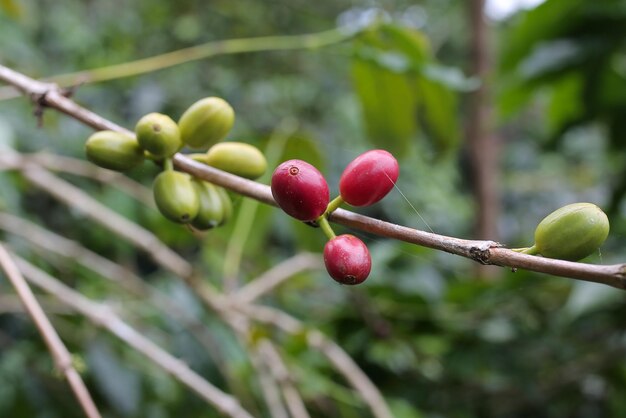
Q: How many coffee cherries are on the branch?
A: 11